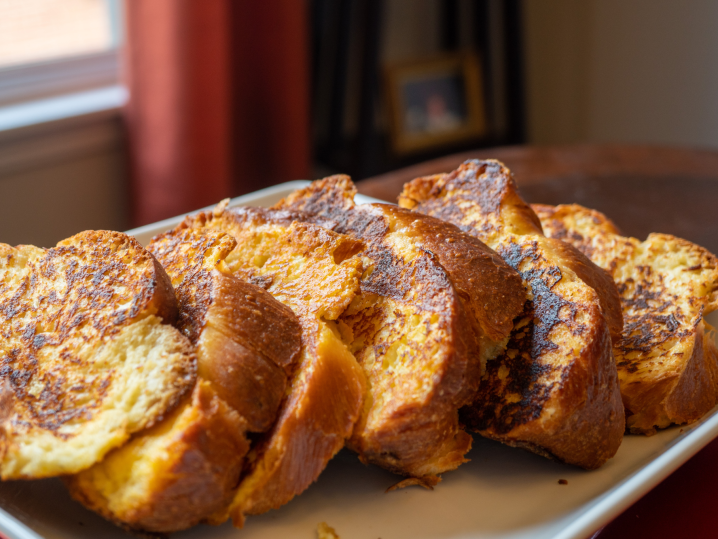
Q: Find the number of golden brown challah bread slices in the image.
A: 6